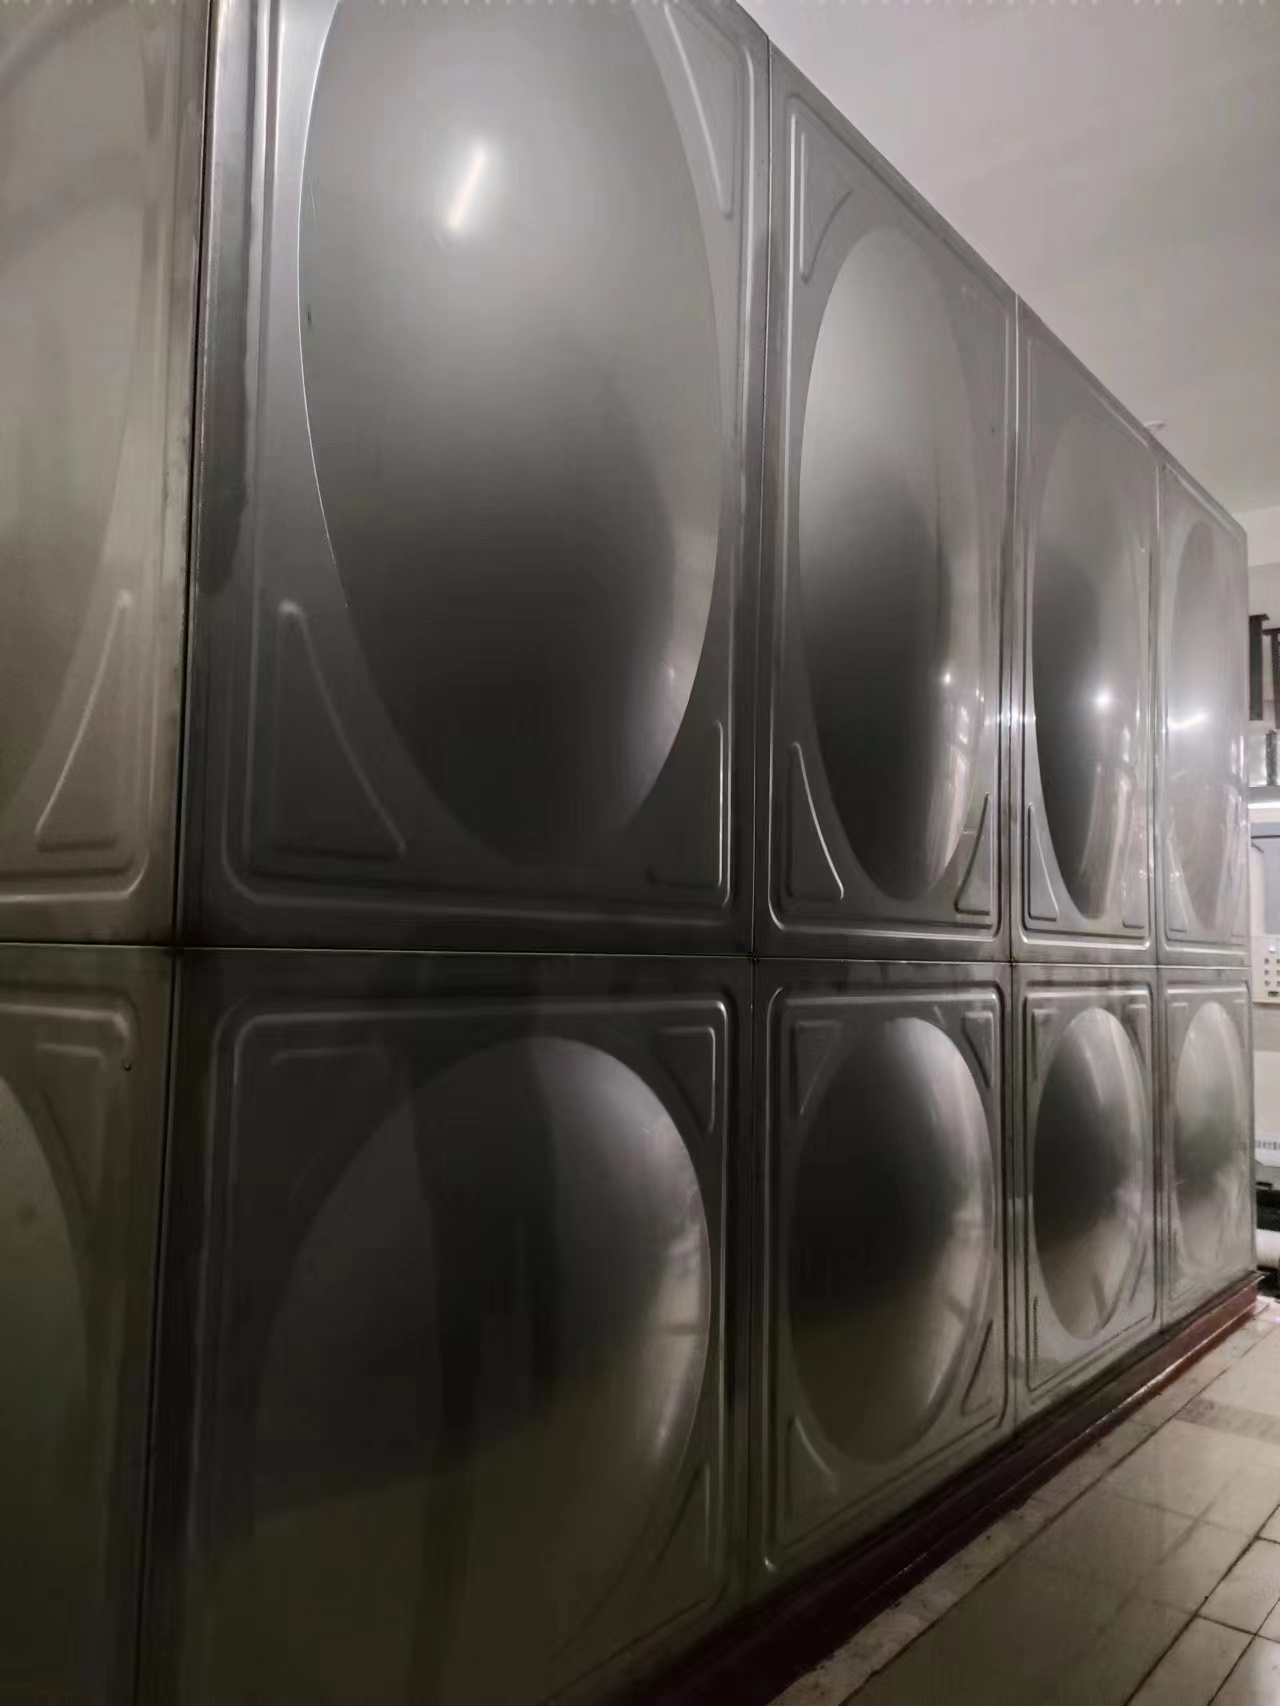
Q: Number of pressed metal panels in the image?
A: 10